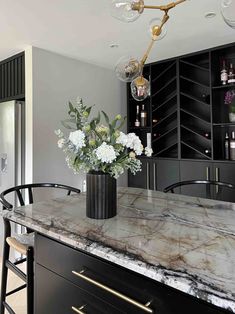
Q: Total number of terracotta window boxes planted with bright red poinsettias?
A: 0